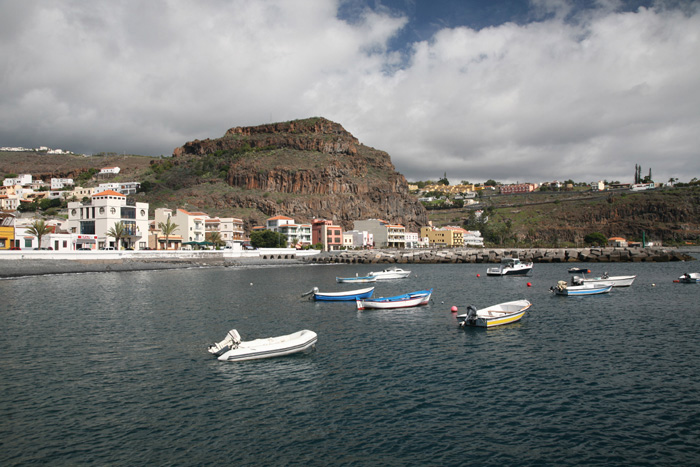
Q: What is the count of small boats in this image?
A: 11